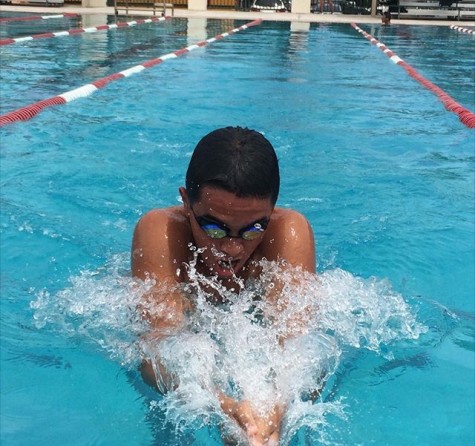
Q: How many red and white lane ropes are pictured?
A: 5